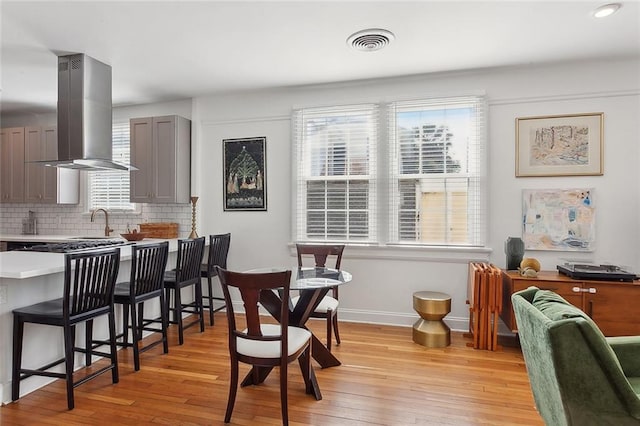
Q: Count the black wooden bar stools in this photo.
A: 4